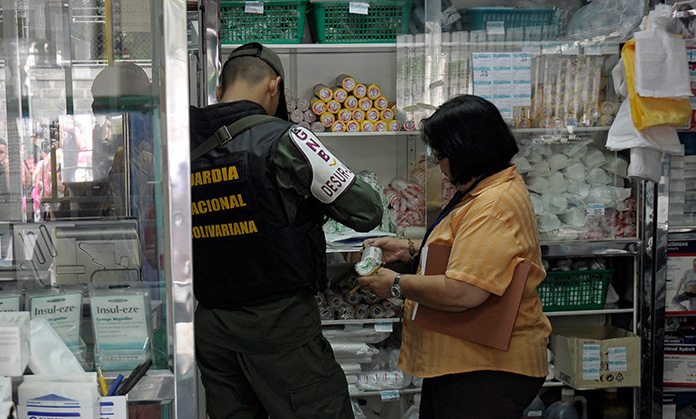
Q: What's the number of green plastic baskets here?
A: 3